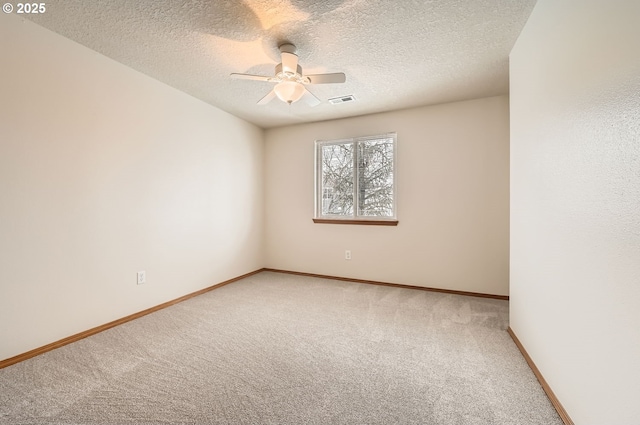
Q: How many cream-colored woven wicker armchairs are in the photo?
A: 0